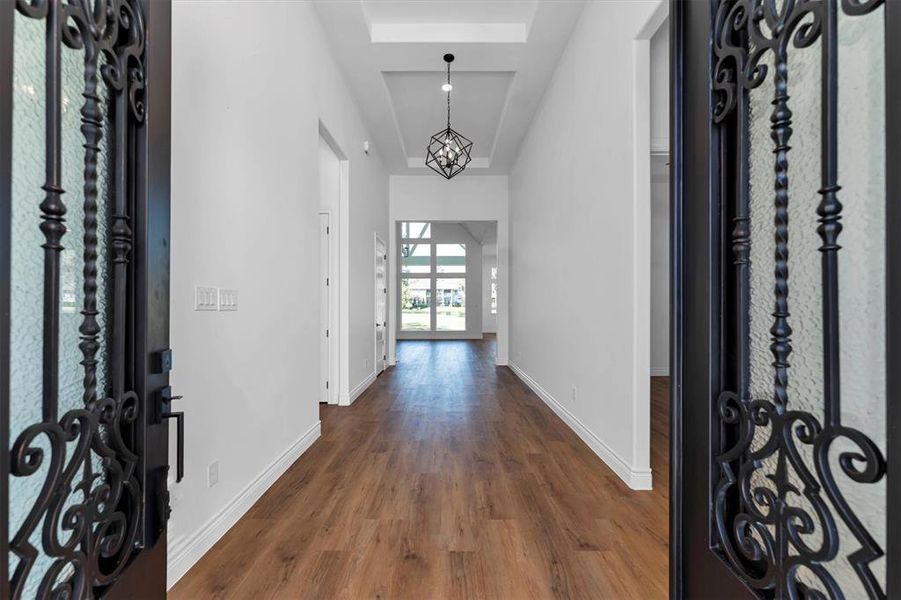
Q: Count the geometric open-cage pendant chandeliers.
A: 1